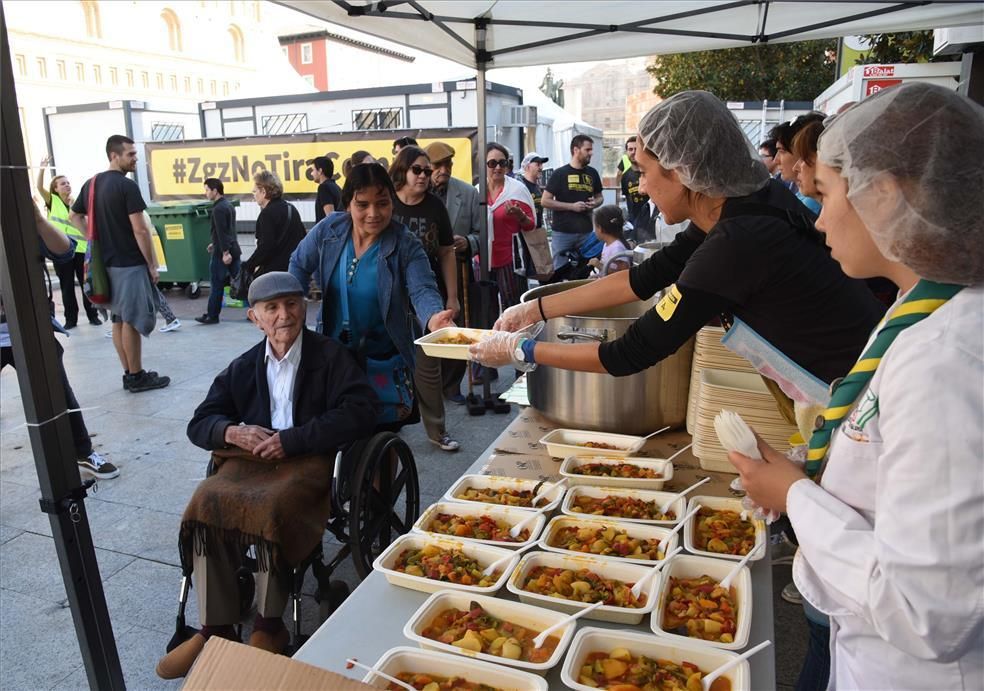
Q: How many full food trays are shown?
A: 14